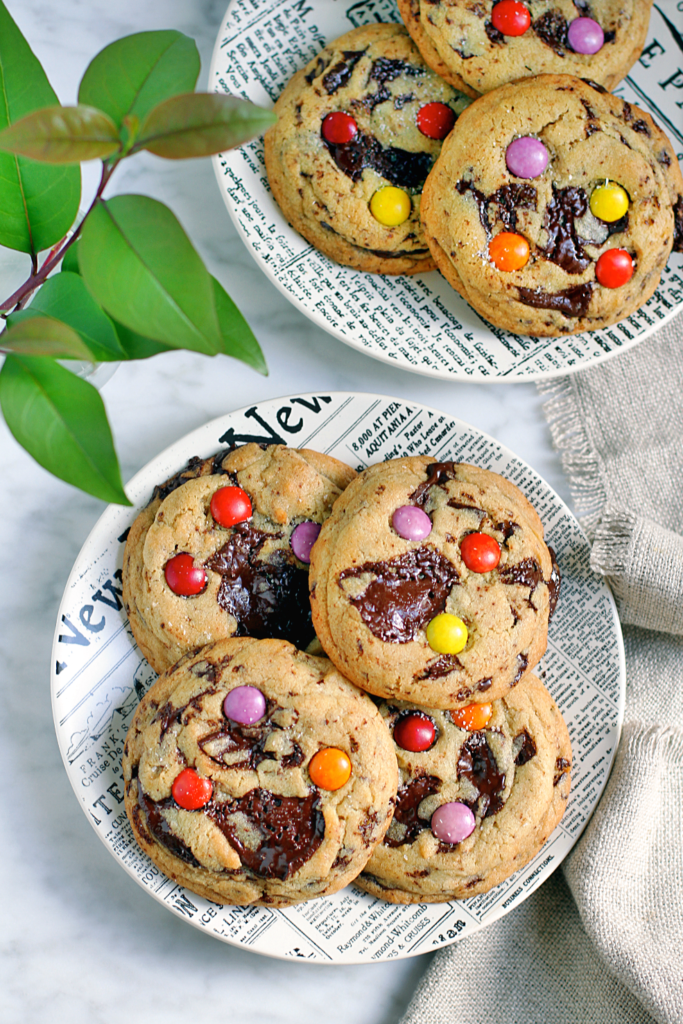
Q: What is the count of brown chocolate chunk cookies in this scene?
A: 7